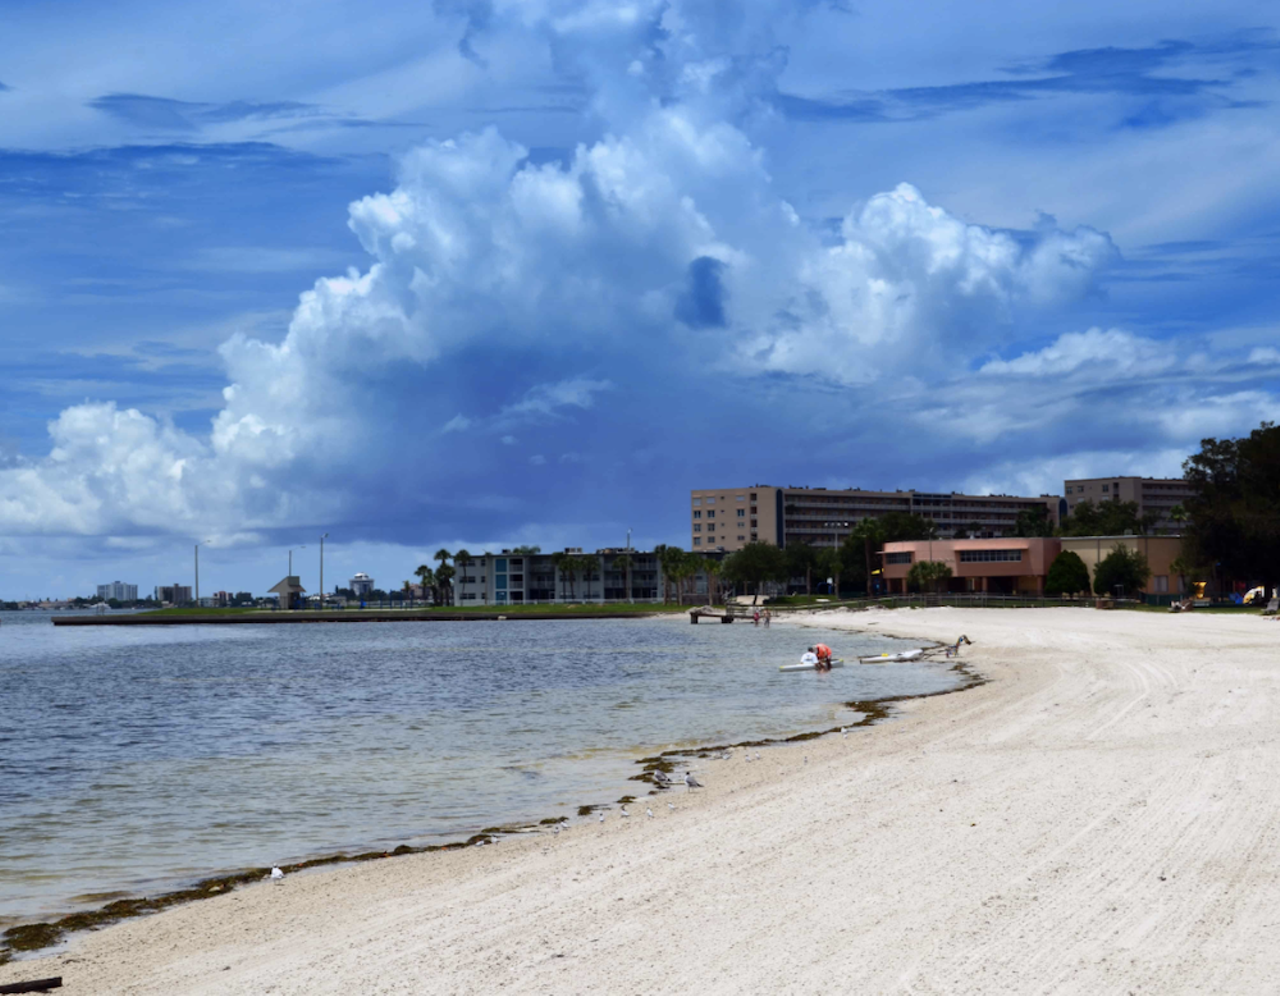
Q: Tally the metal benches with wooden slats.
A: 0